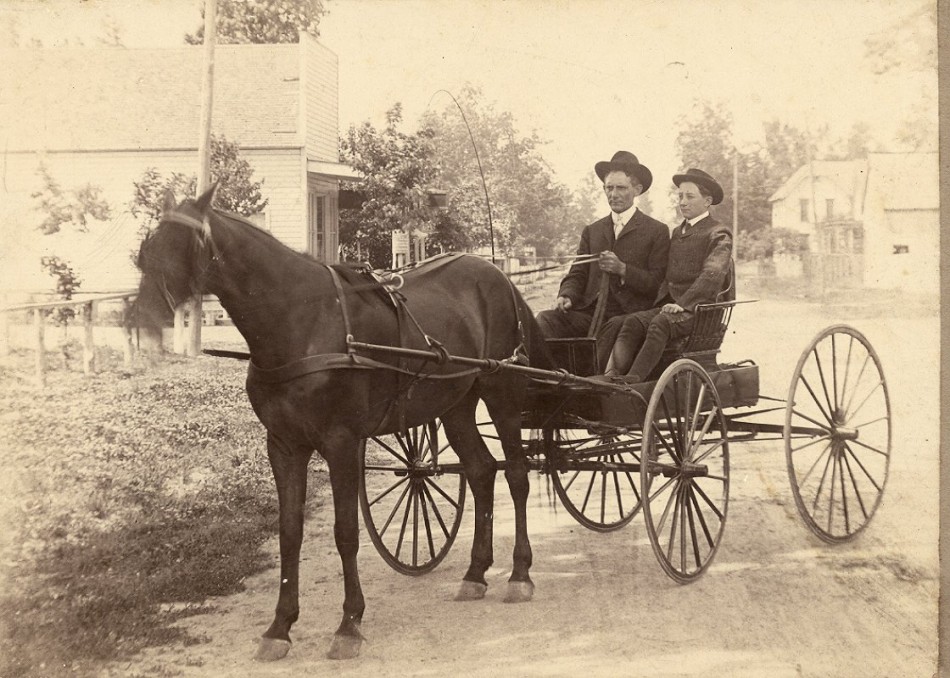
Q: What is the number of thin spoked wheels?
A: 4